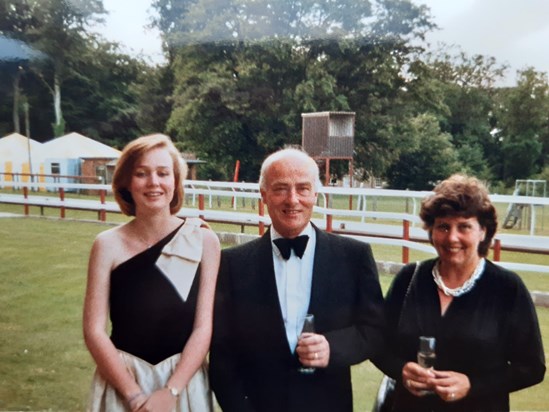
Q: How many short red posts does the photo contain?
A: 8